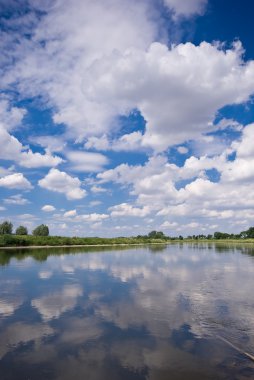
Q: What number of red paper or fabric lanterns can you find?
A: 0